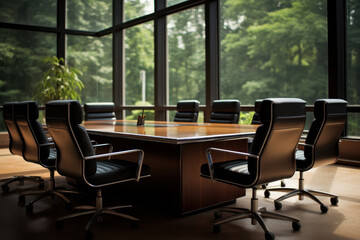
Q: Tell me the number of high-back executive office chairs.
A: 9